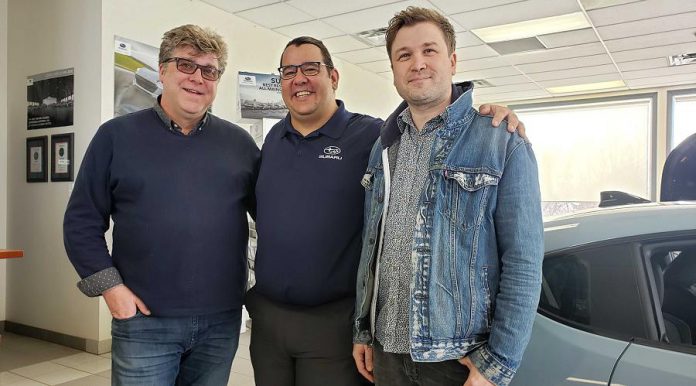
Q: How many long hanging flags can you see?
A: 0